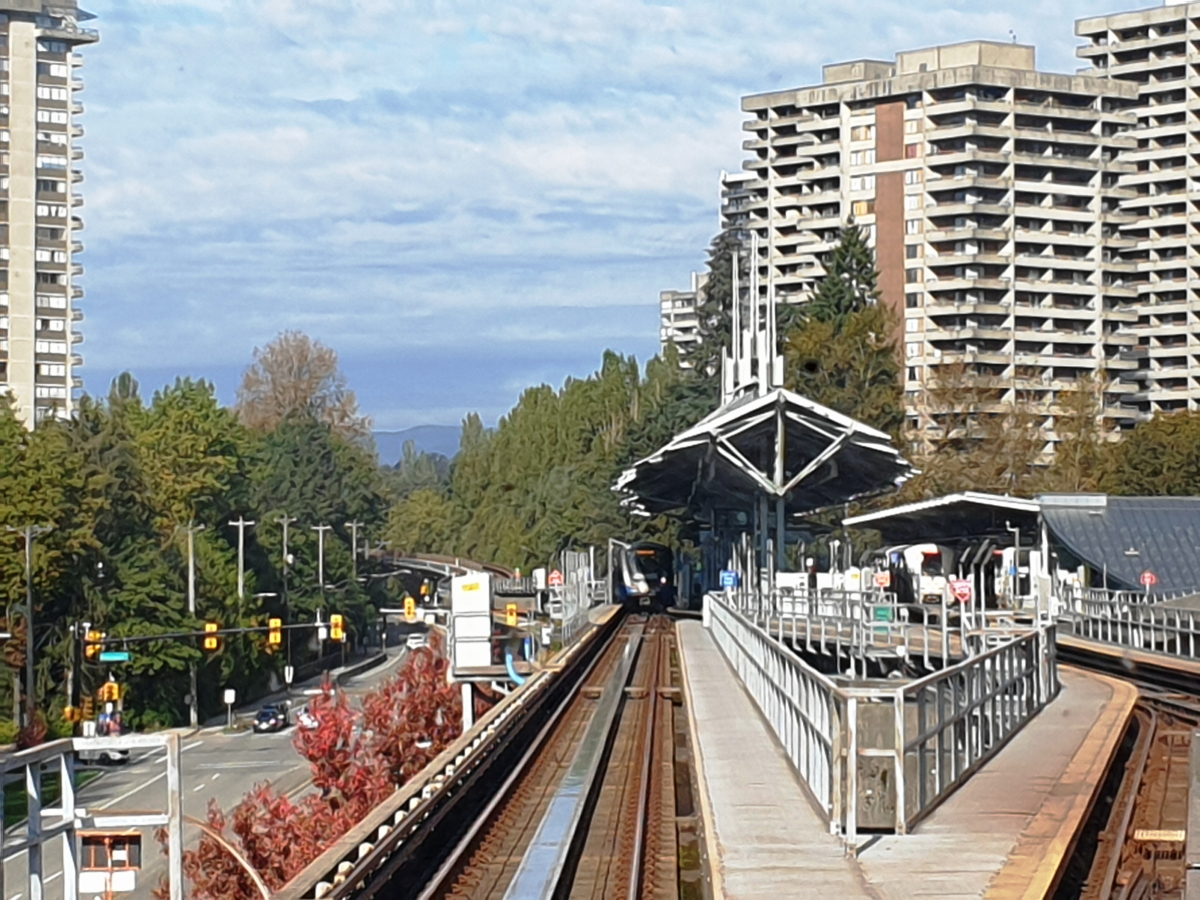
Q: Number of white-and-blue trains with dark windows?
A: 1